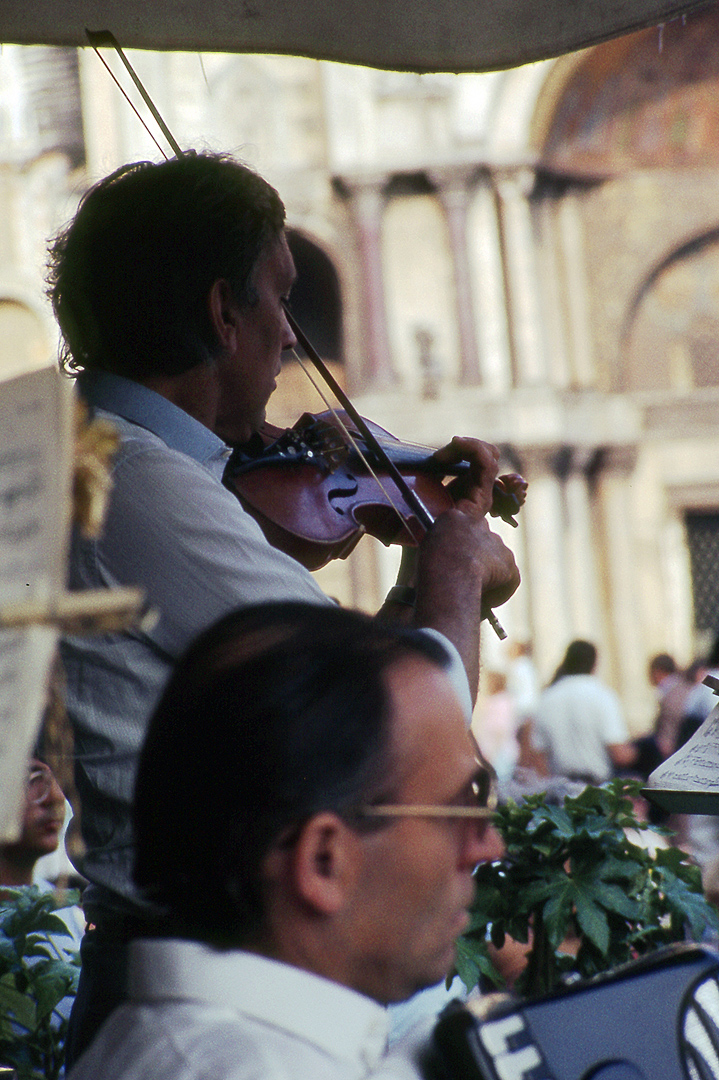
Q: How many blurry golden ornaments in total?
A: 1